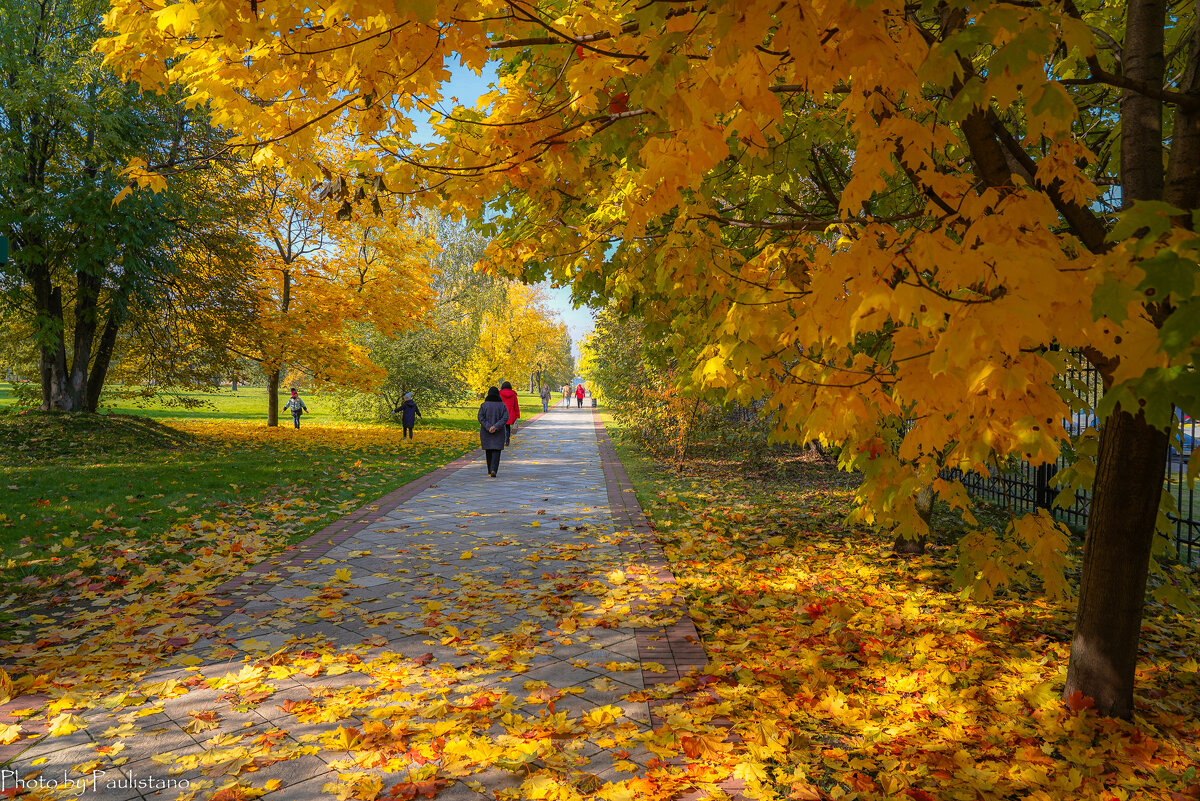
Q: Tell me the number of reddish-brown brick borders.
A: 2